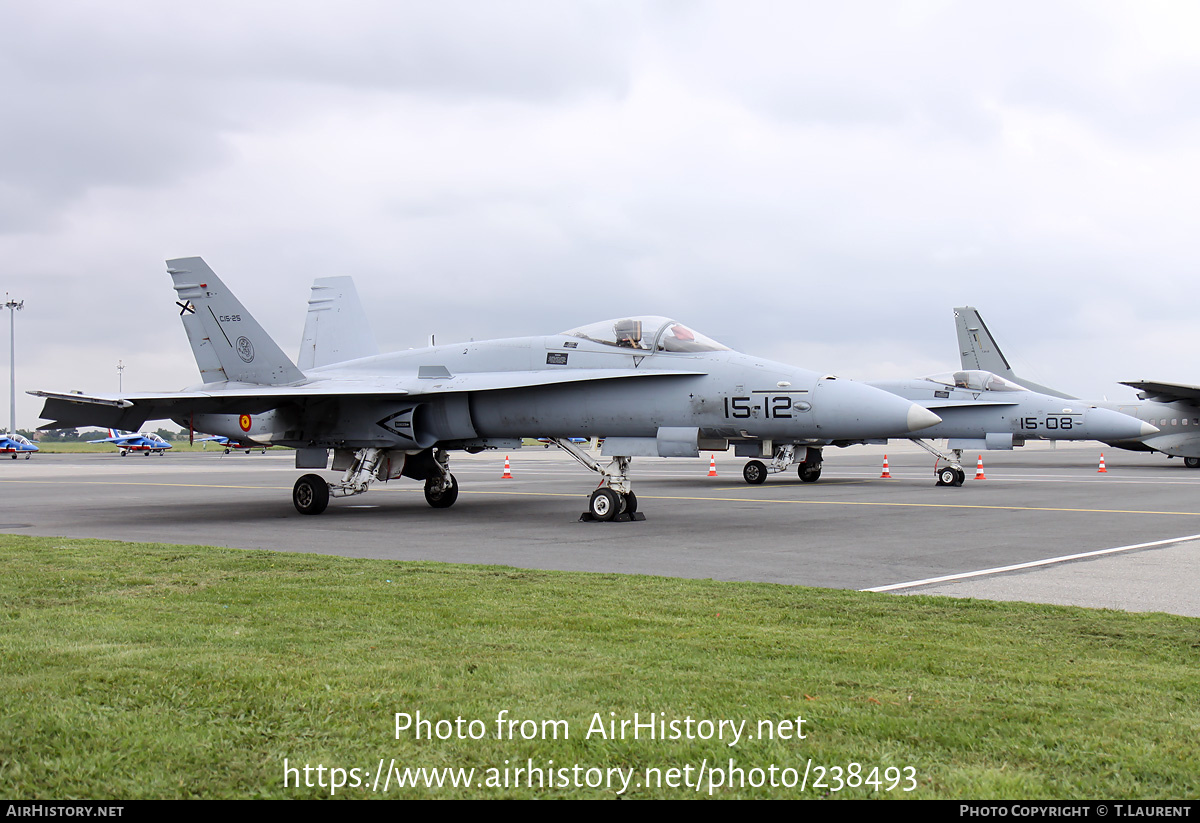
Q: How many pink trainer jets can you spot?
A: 0